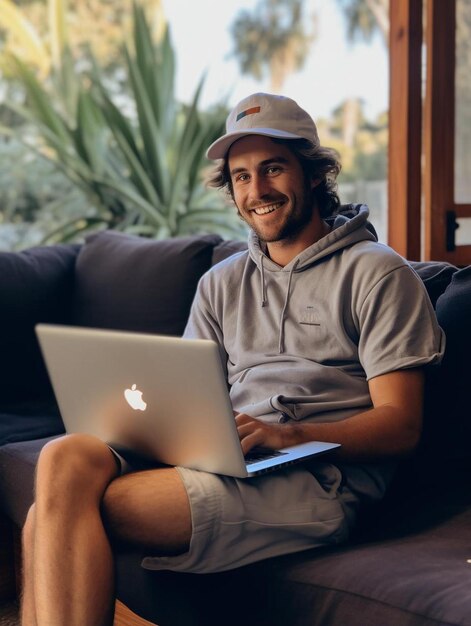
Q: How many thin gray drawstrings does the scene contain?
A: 2